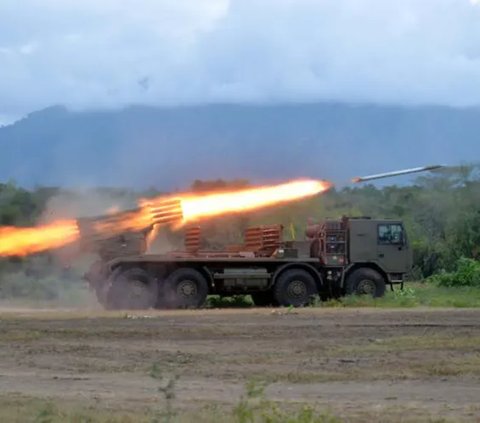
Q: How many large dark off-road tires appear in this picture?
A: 4